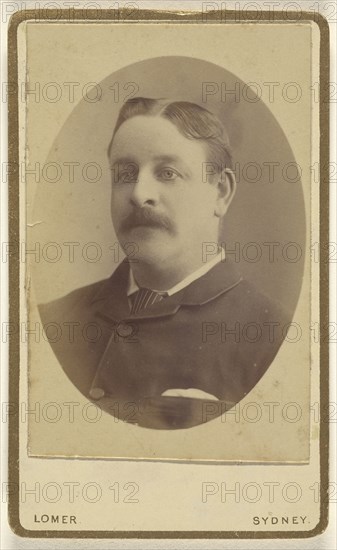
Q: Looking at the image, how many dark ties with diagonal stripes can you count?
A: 1